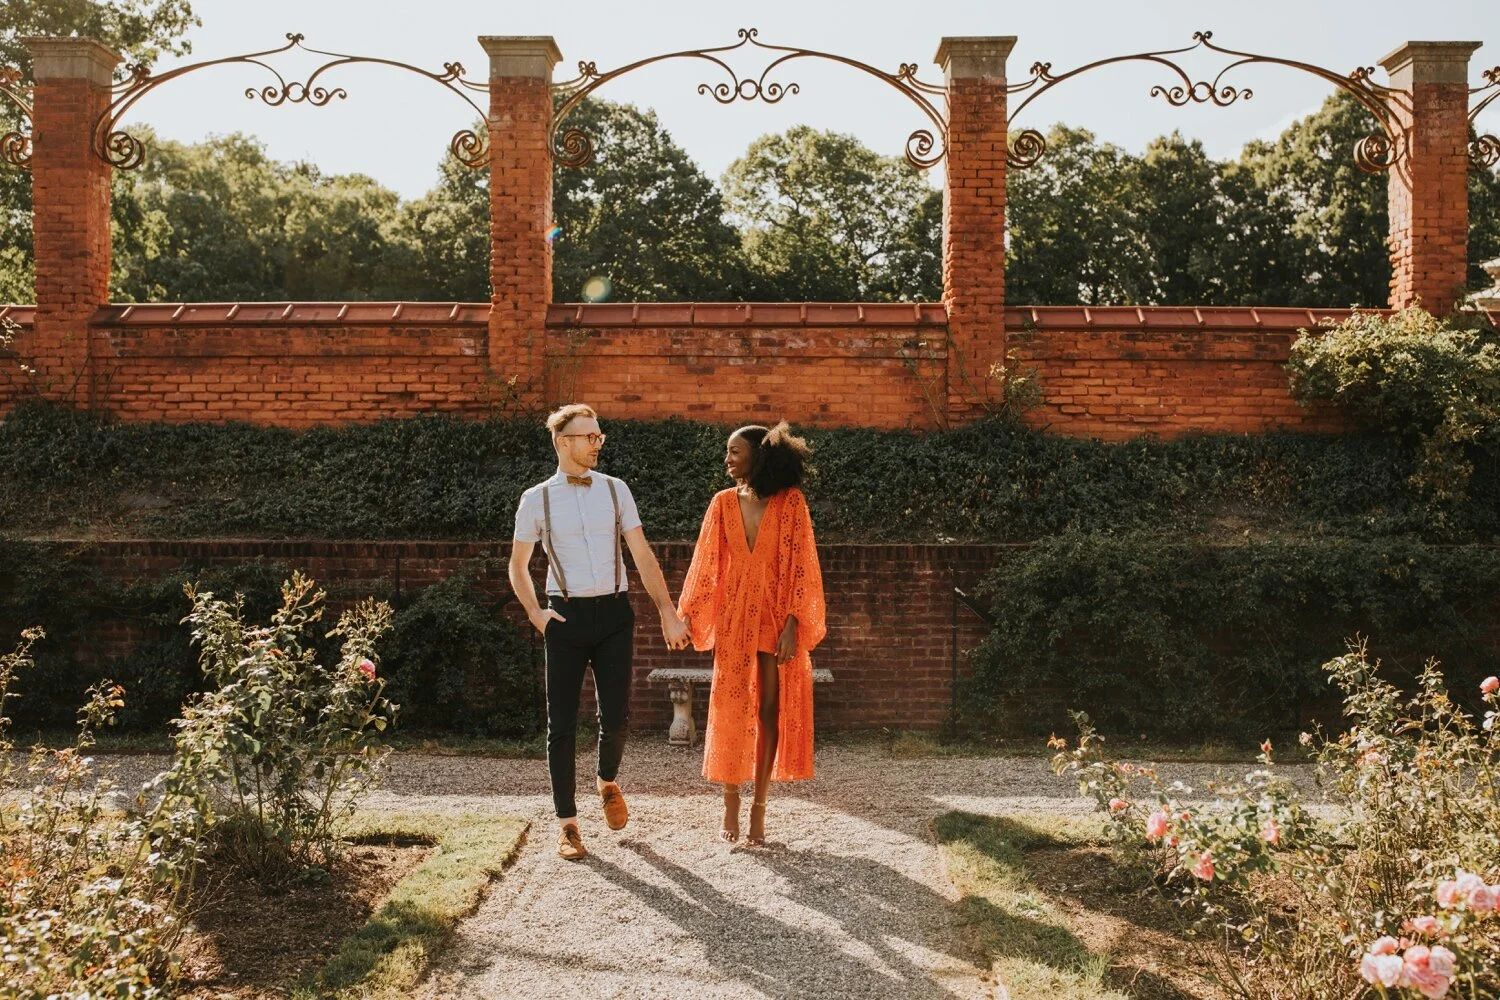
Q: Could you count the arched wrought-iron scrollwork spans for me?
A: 3